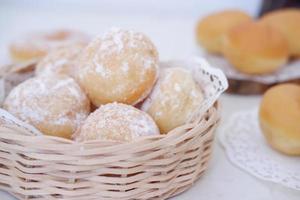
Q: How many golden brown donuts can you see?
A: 4